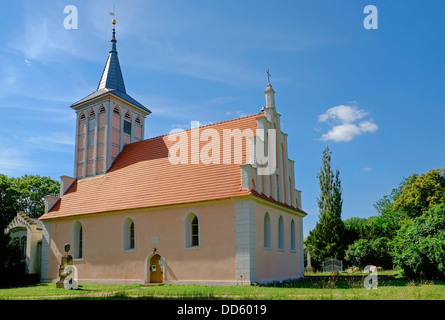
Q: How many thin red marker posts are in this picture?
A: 2